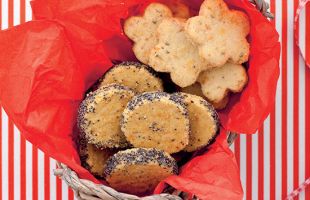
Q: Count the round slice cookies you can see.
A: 6